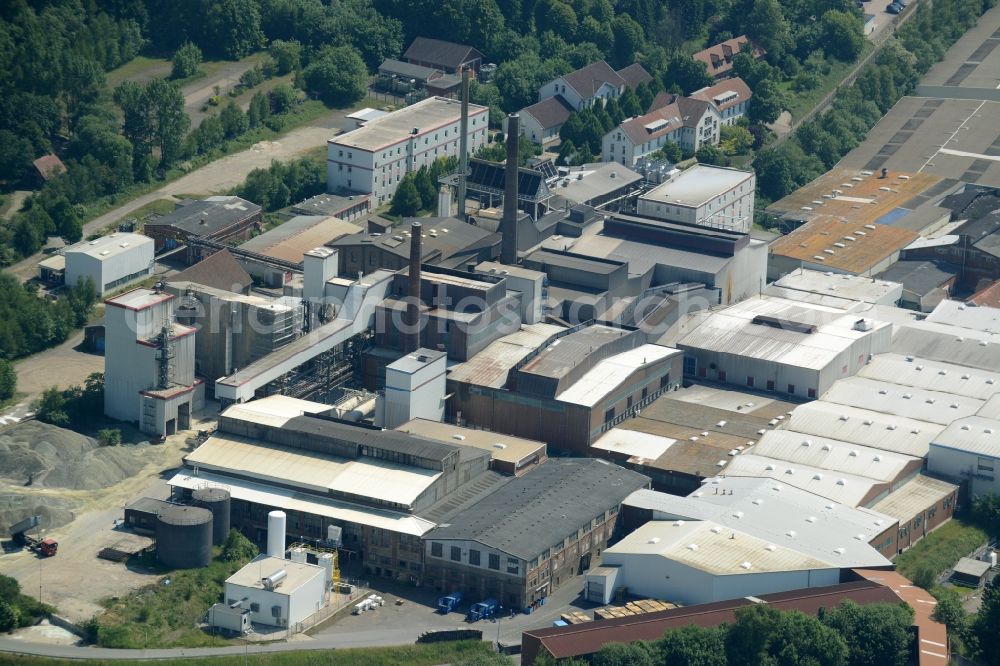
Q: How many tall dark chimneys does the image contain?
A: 3